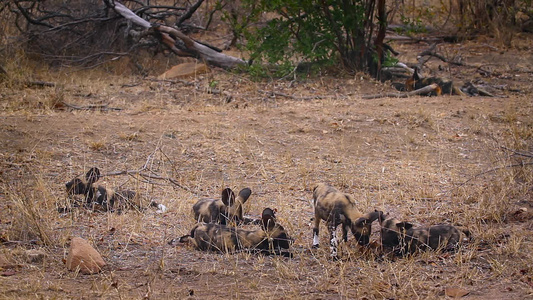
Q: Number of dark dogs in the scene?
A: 5